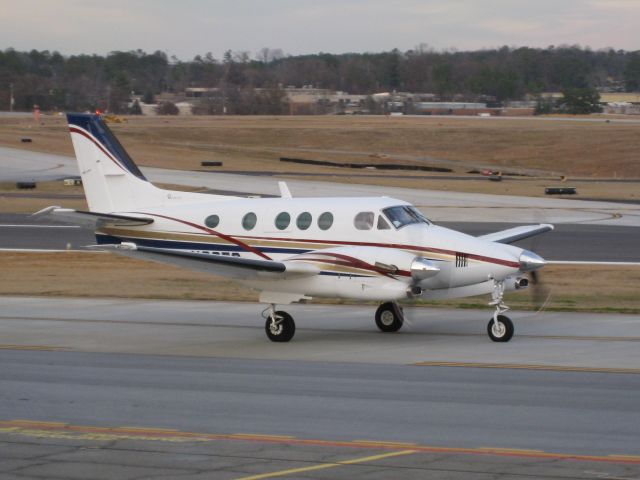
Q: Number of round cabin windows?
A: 5